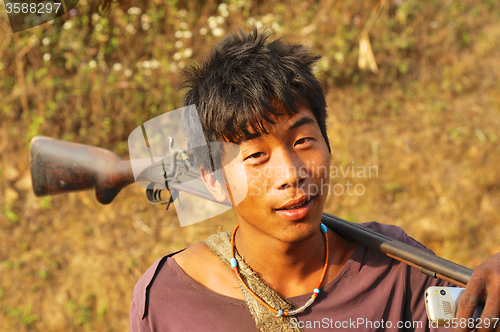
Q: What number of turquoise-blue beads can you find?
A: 4